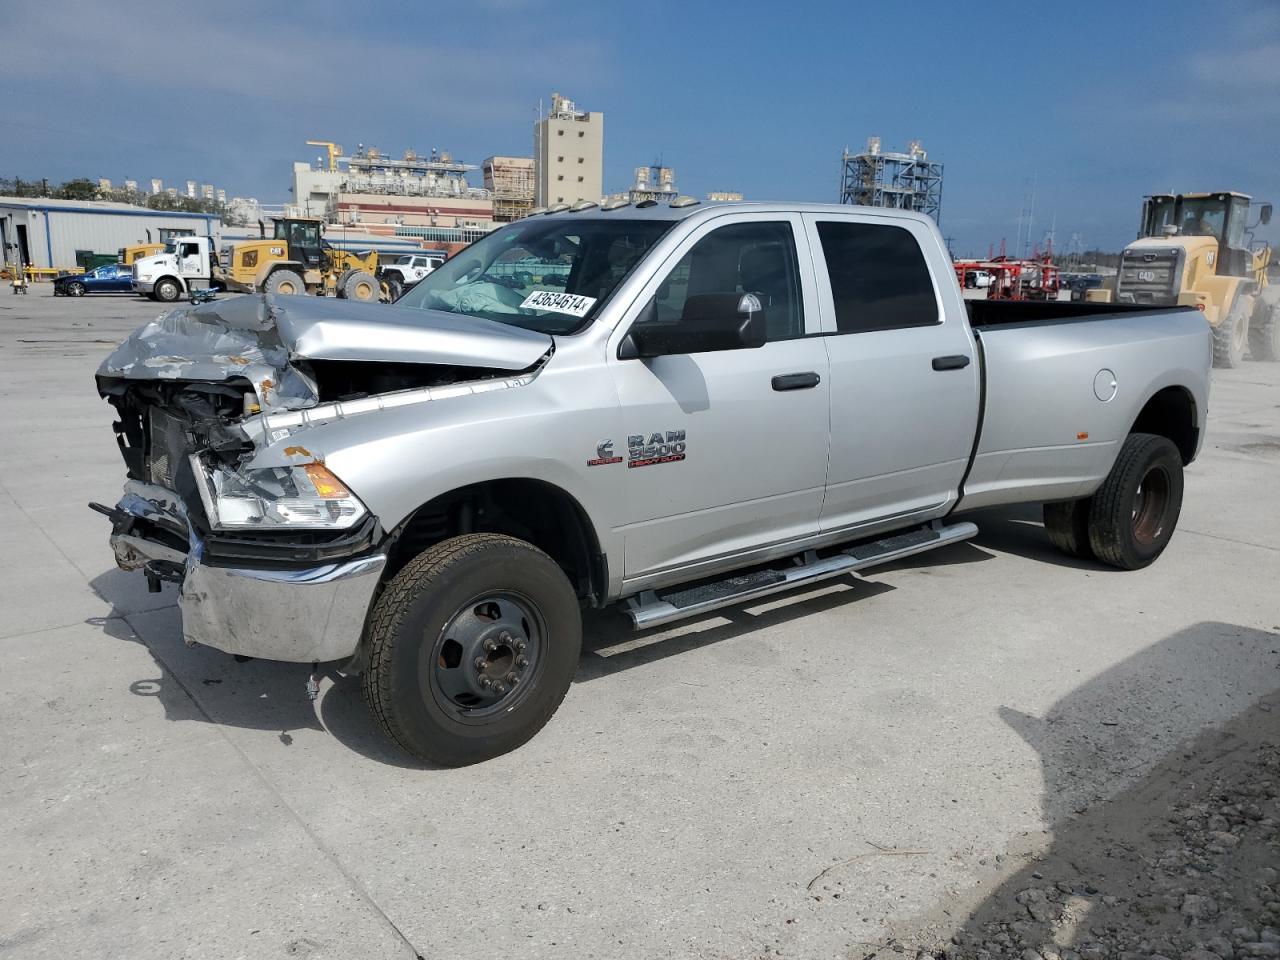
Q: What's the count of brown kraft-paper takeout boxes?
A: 0